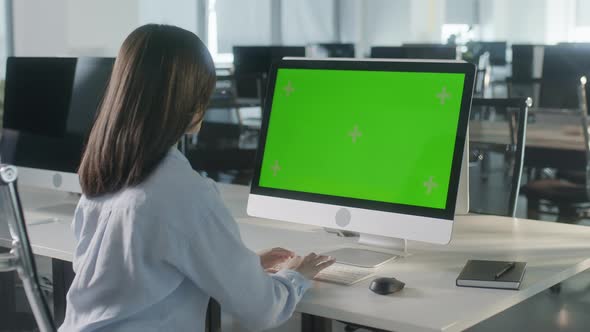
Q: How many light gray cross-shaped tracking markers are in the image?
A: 5